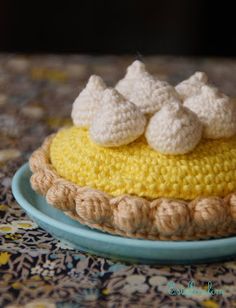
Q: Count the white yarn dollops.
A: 6